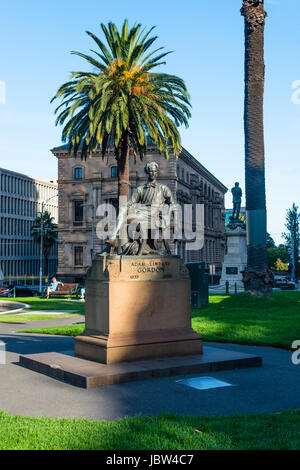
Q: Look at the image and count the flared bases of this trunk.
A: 1